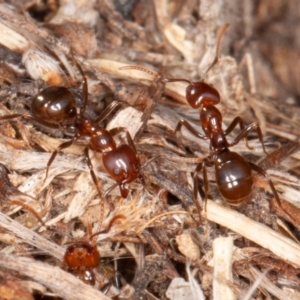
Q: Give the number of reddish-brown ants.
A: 3